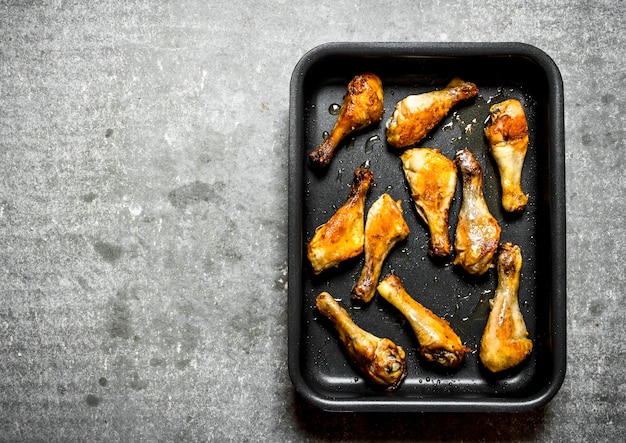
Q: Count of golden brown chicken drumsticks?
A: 10